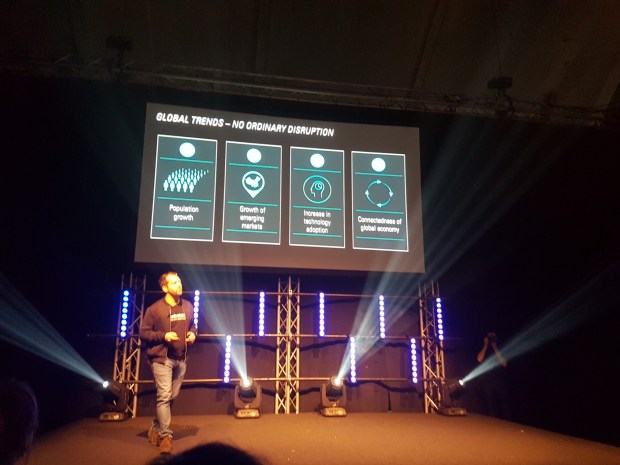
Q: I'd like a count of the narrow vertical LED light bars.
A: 9